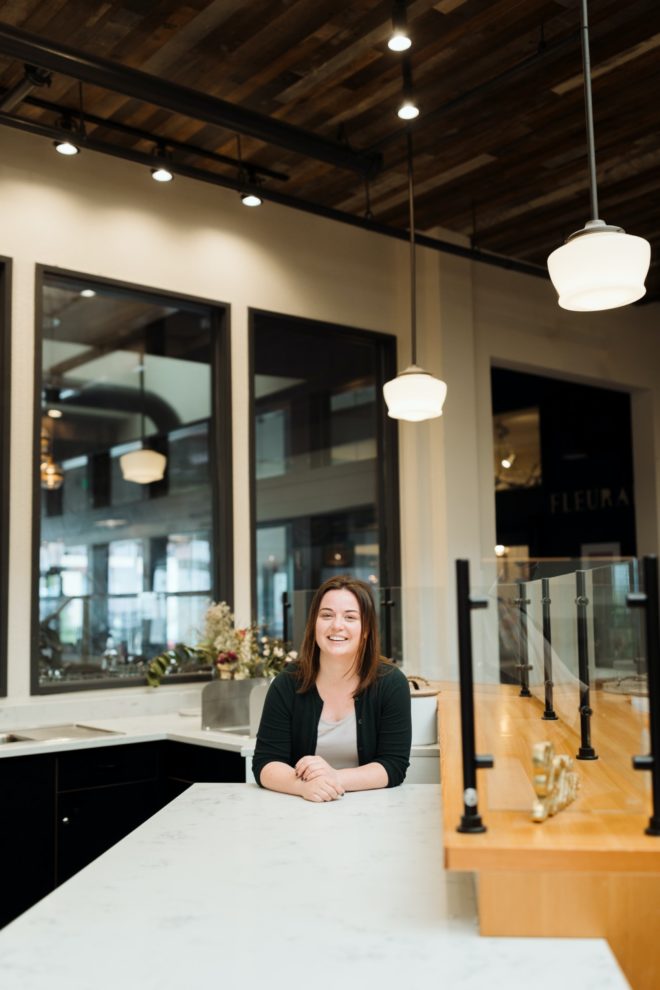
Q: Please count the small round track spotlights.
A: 5